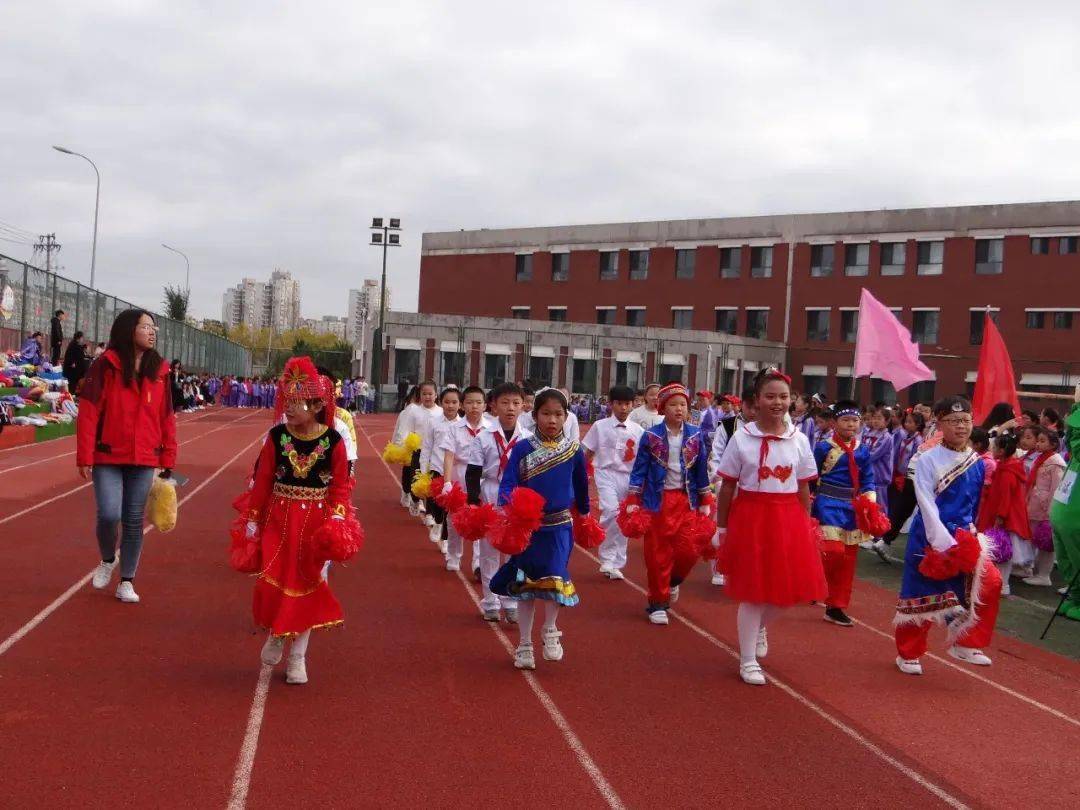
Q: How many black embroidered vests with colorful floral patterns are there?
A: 1